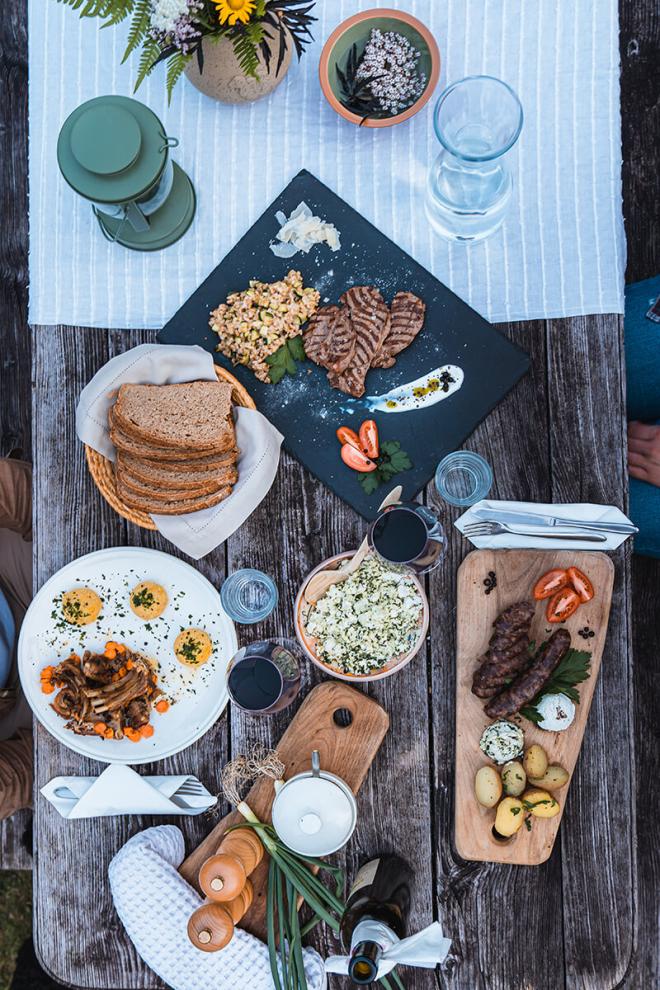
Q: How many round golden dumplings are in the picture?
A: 3